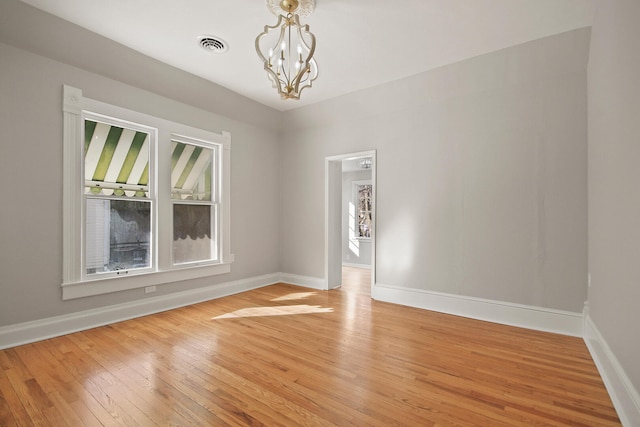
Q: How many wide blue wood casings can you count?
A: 0